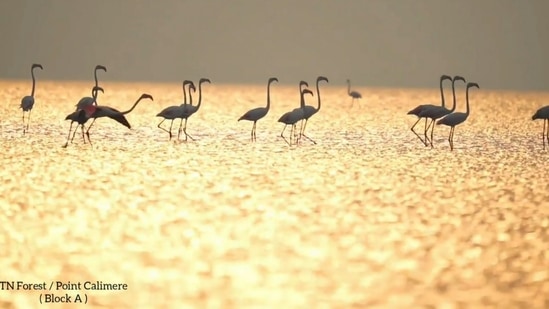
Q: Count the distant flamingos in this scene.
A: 1